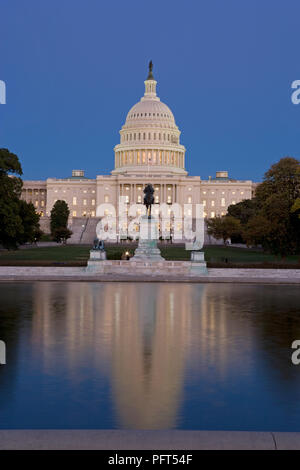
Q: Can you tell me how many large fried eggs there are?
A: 0